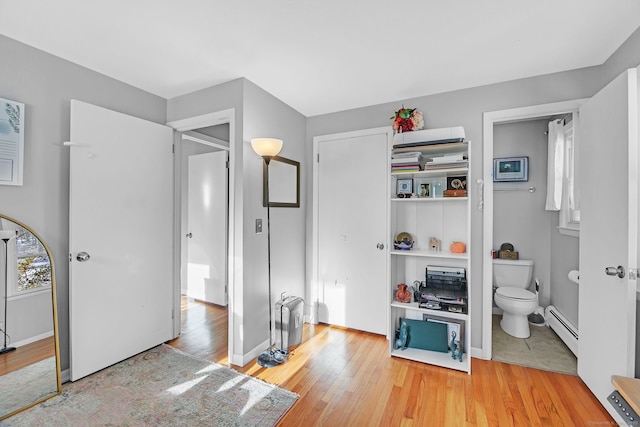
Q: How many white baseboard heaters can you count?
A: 1